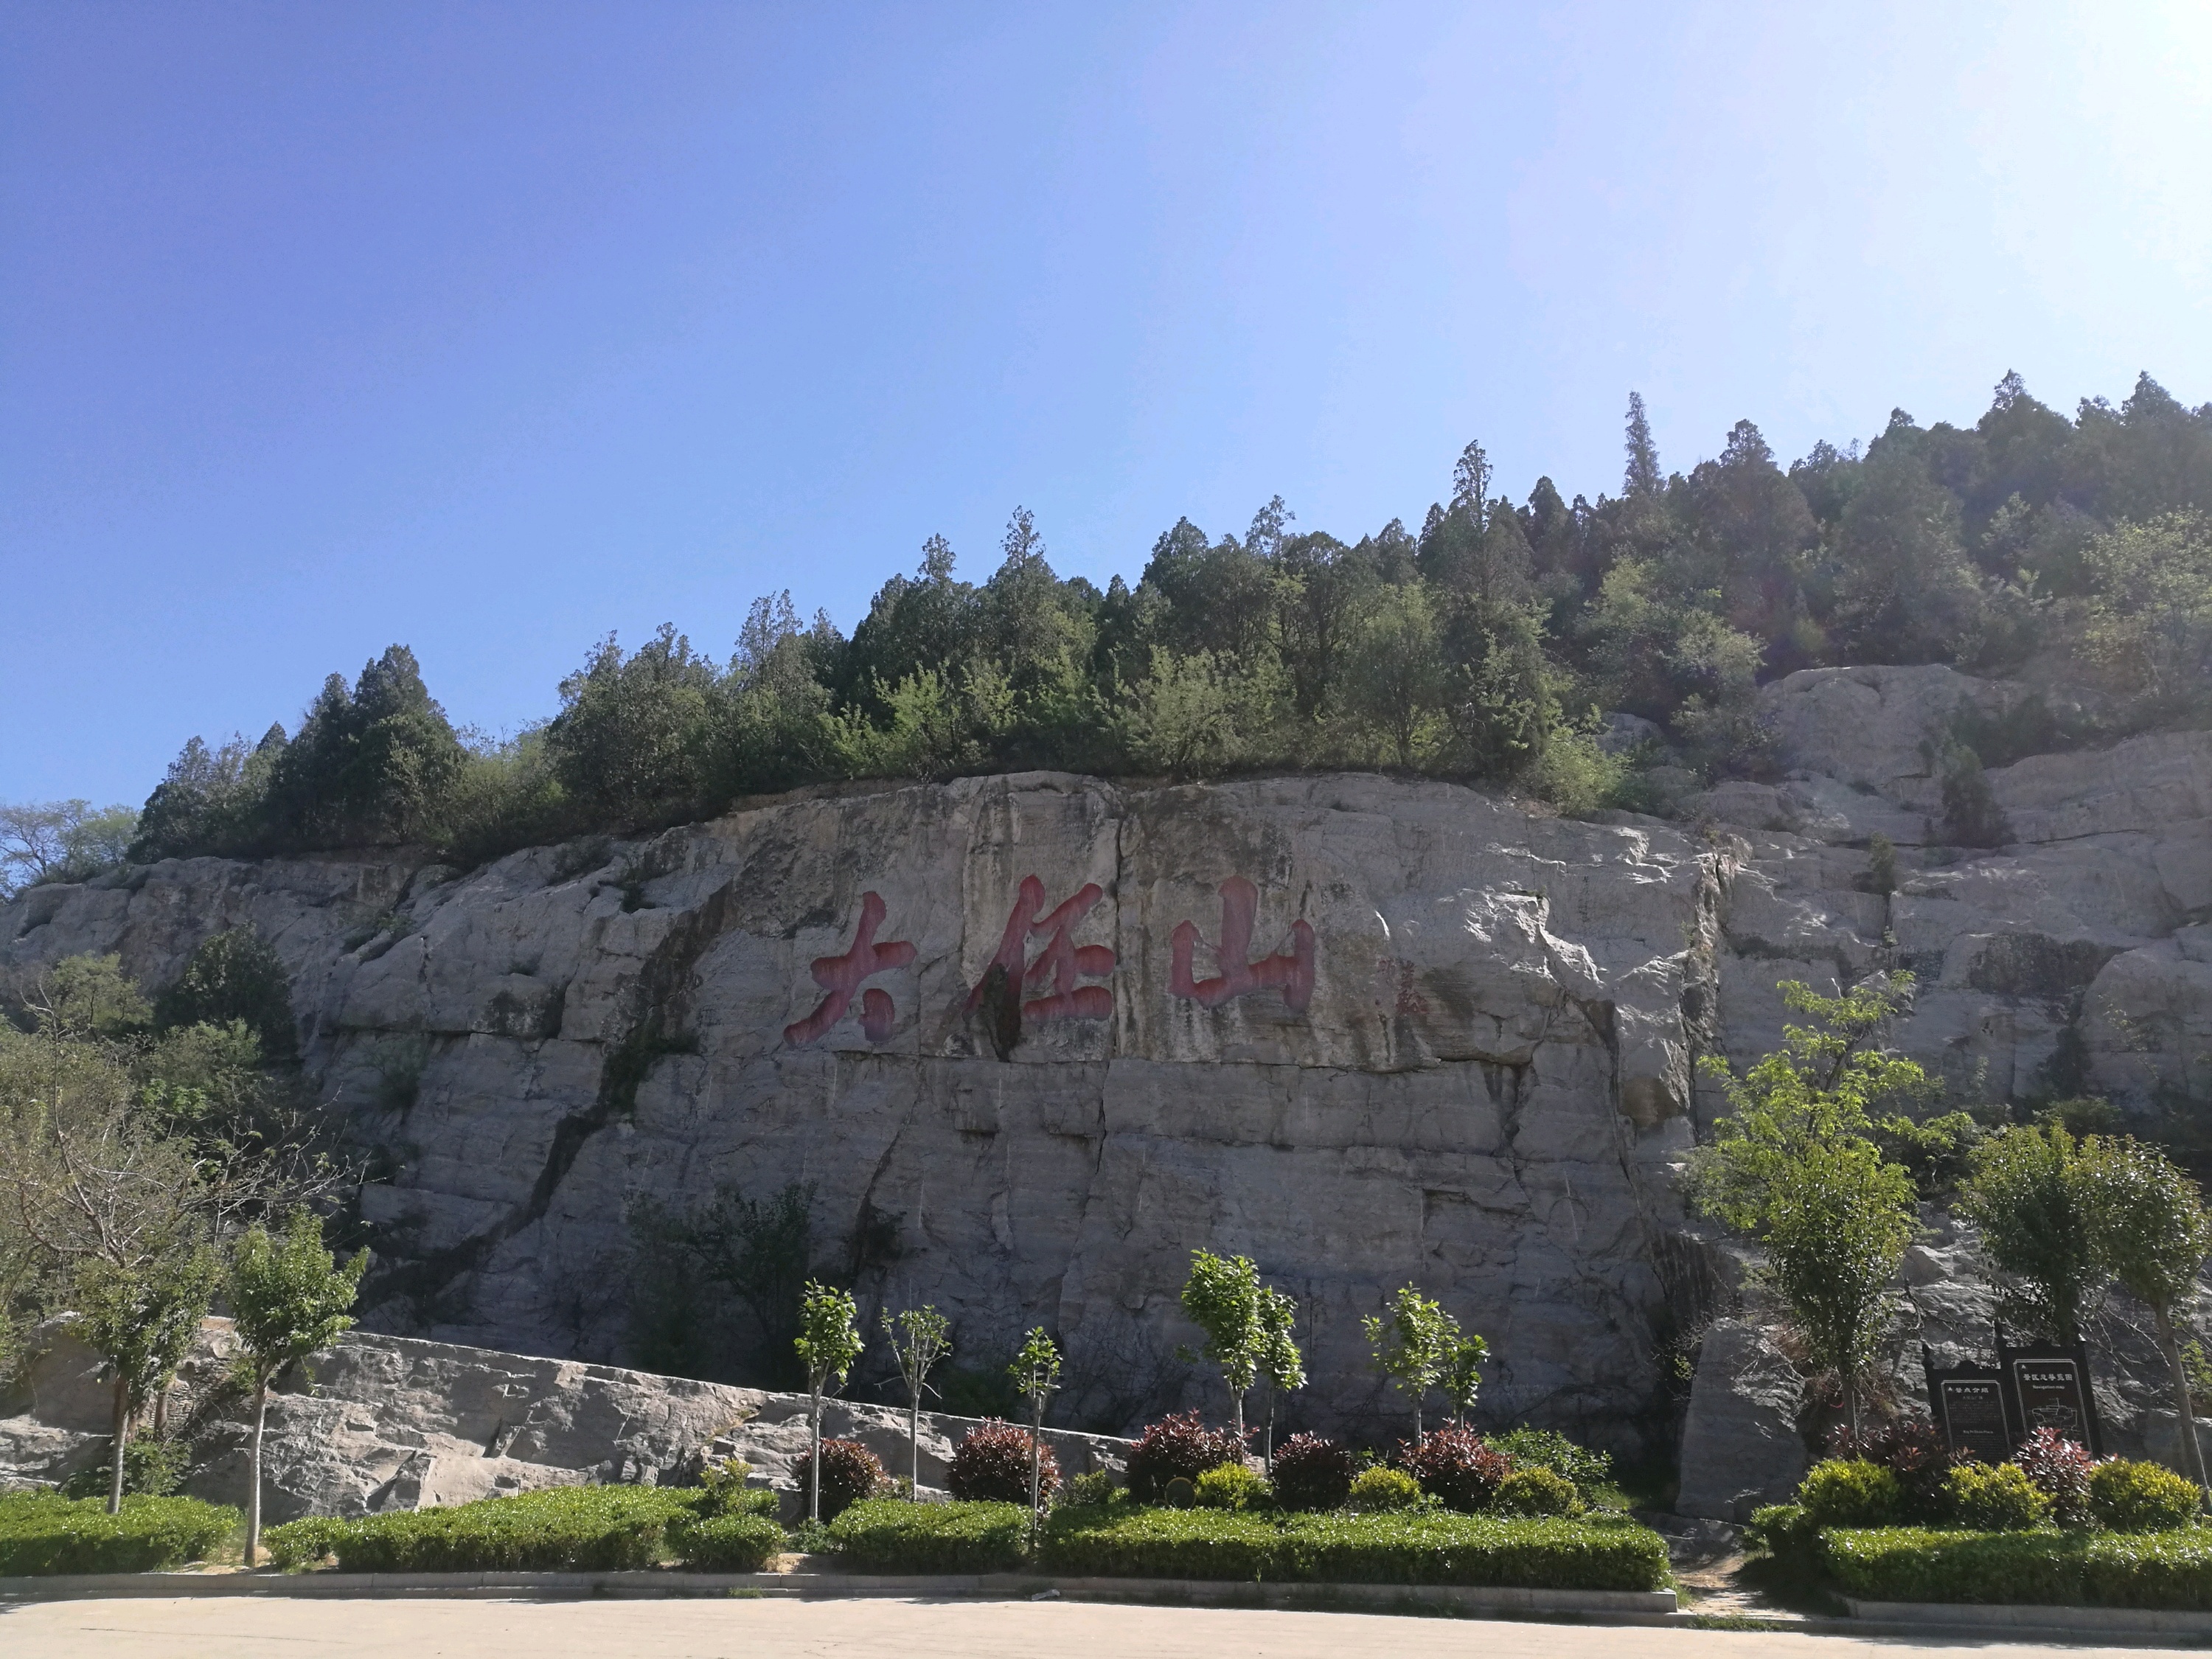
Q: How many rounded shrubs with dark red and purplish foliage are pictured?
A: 7